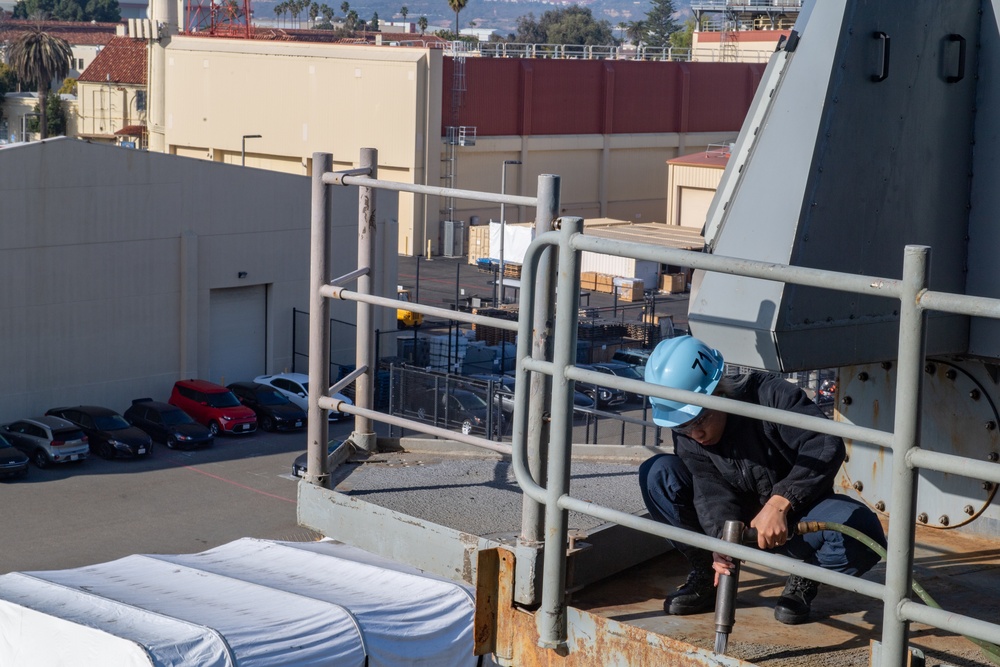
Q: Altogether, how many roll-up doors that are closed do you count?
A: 2